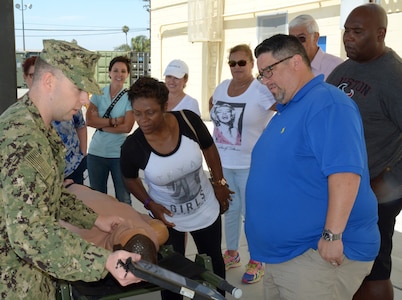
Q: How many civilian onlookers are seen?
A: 8